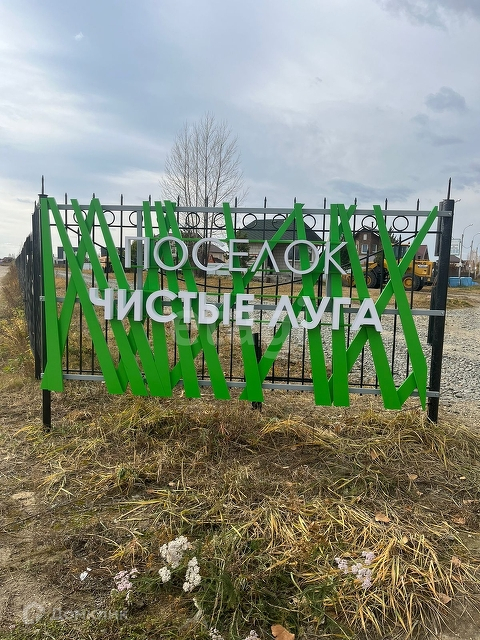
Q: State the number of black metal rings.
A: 10